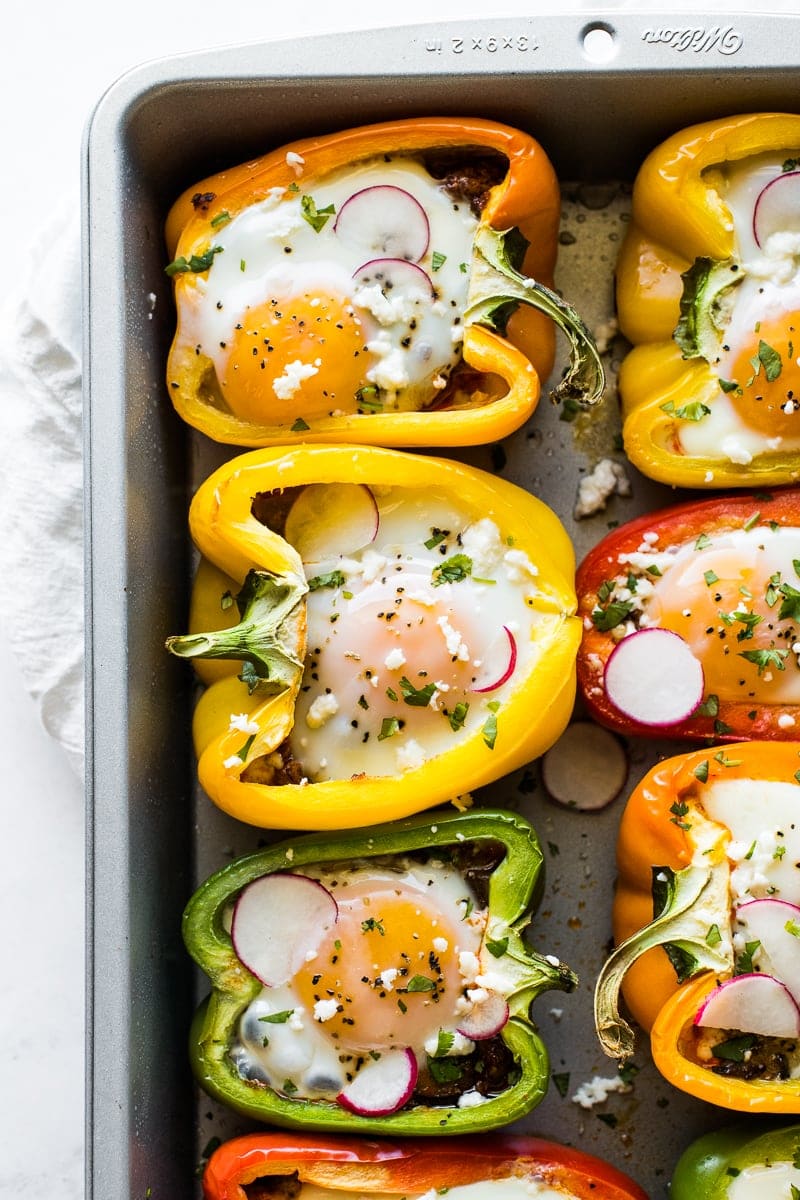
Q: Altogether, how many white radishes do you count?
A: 12